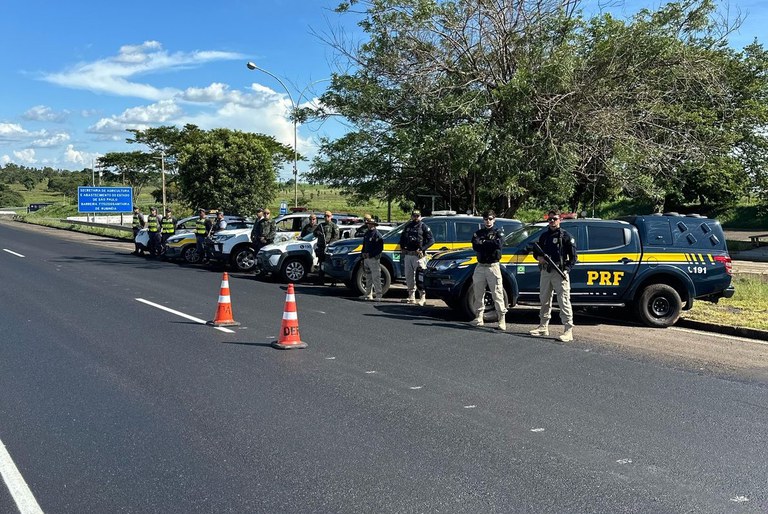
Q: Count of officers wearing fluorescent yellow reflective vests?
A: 4